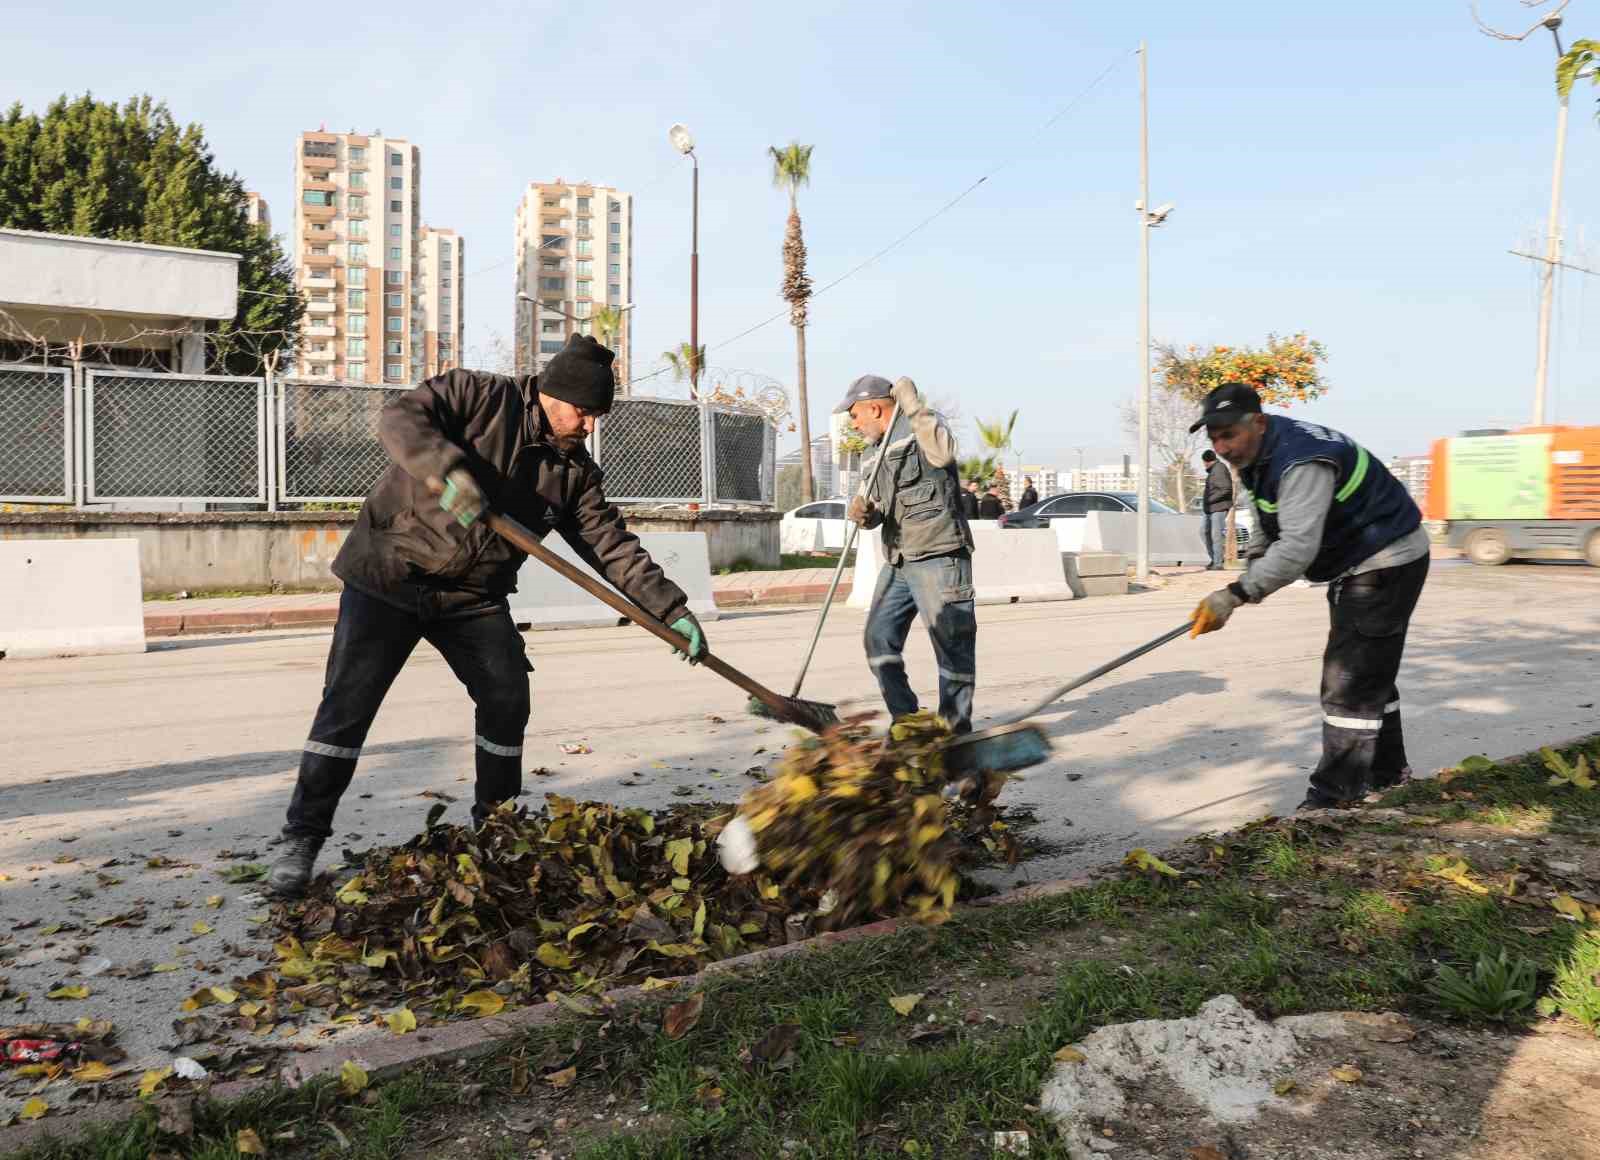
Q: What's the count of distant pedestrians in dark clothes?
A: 4